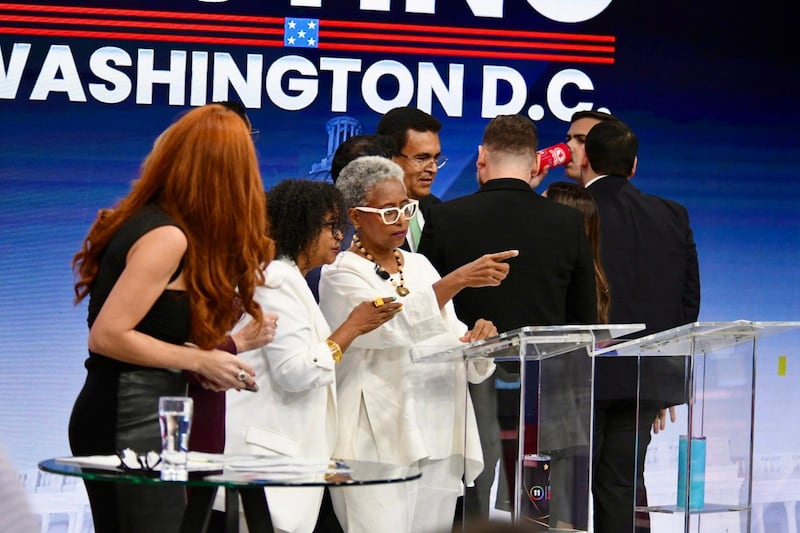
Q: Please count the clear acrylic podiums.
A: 2